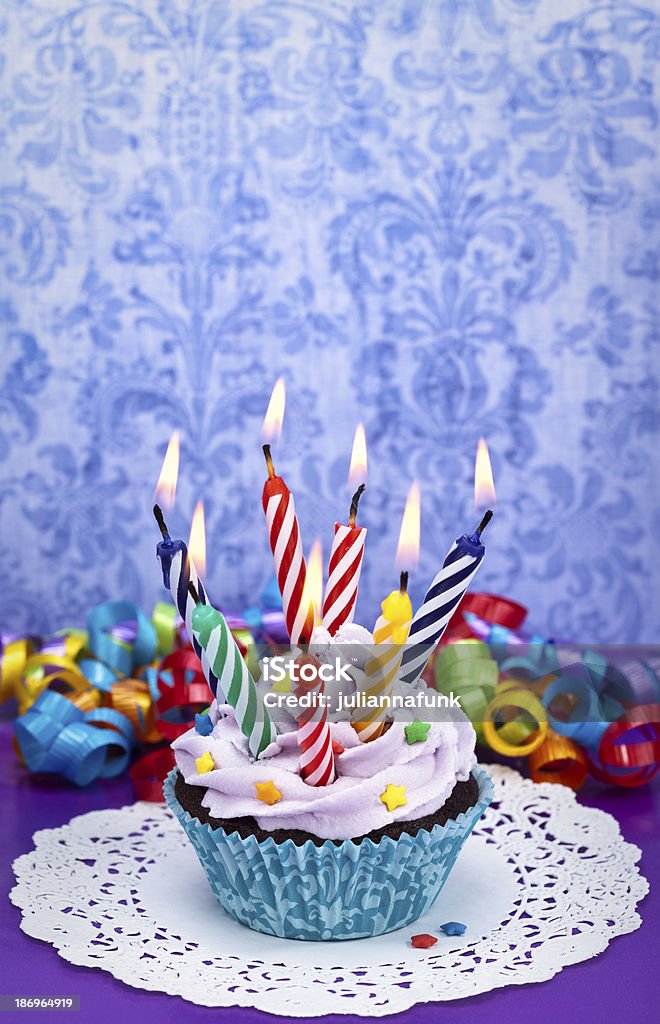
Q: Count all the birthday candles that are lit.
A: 7